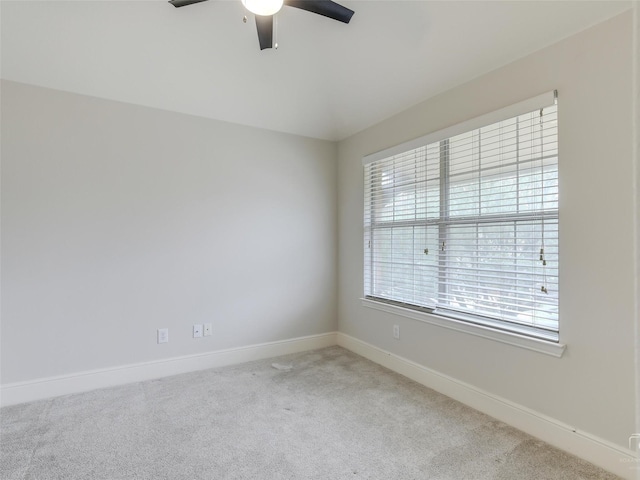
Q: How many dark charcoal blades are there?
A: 3